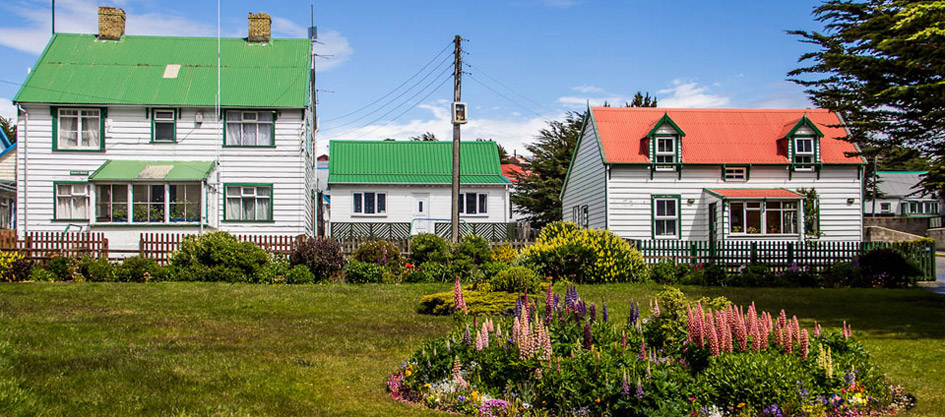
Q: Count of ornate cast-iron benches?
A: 0